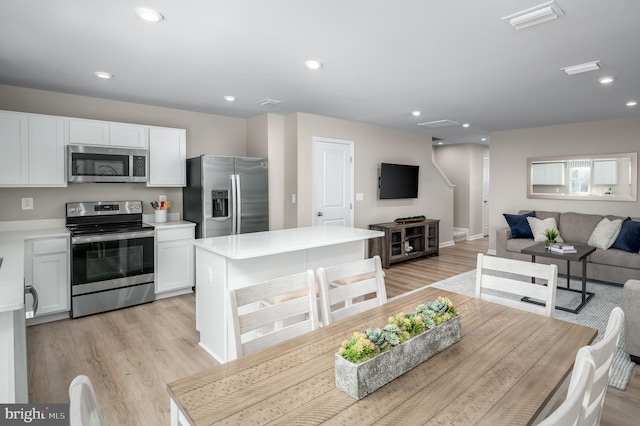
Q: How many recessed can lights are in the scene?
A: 10